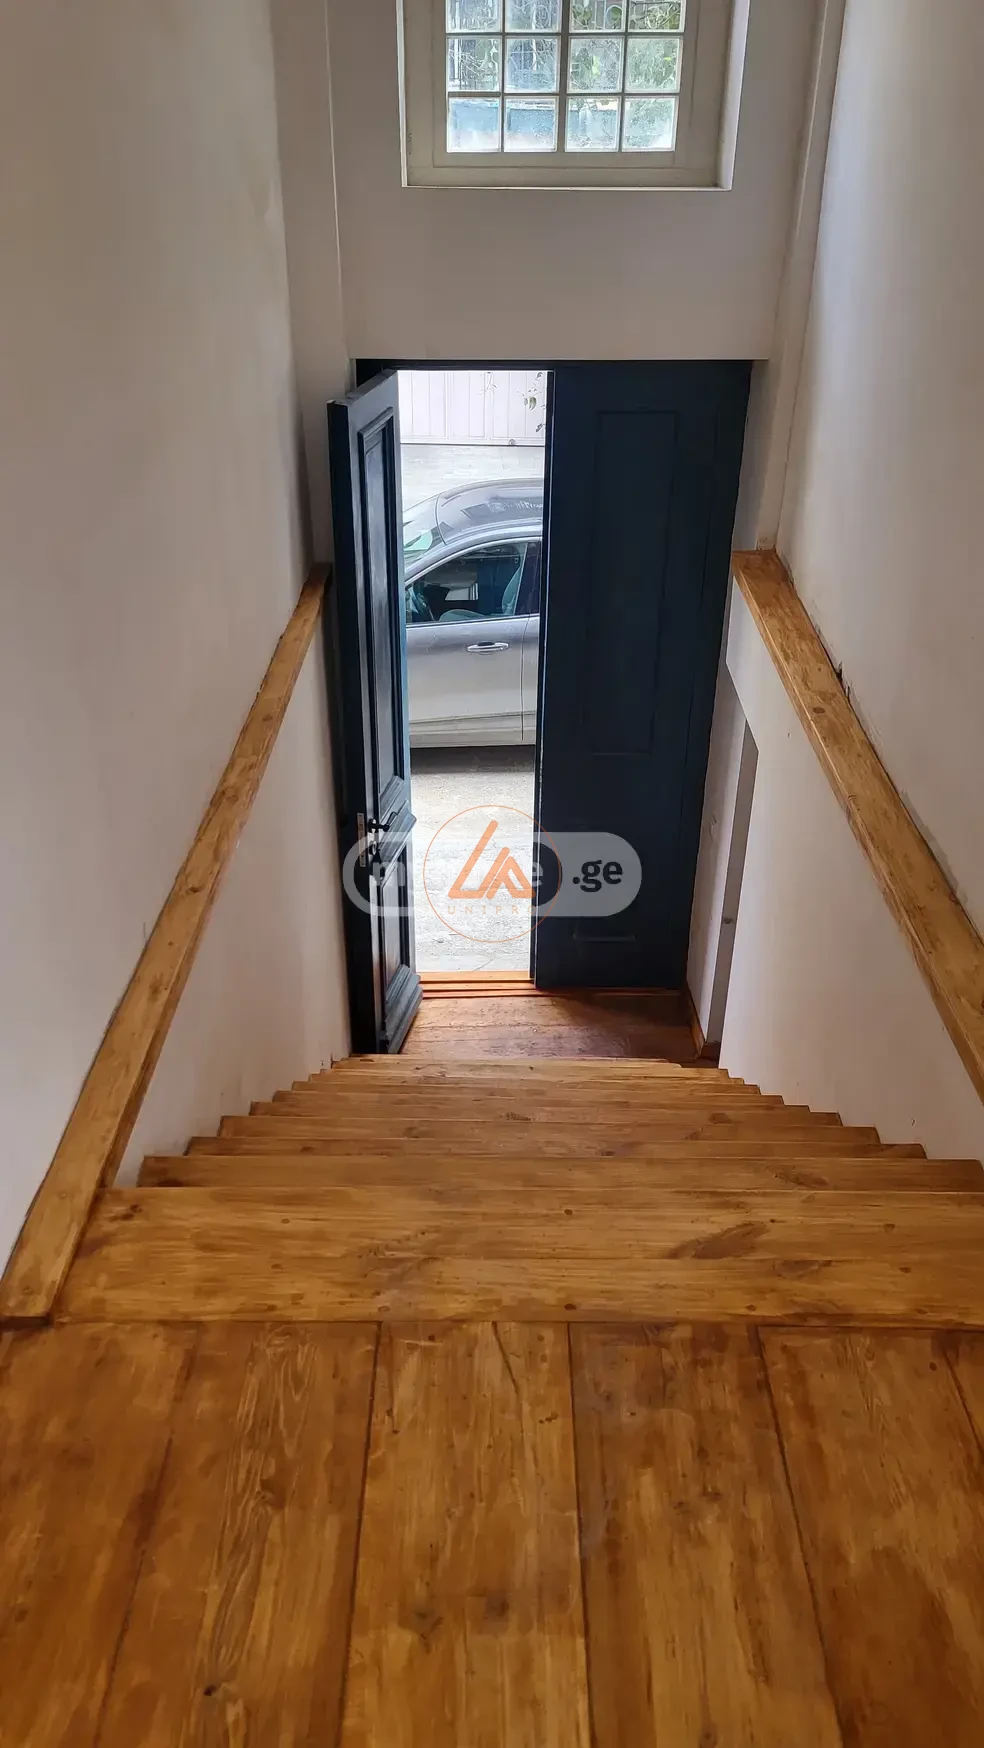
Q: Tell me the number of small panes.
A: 12